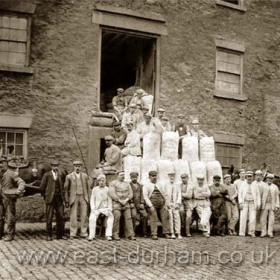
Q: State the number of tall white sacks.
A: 10